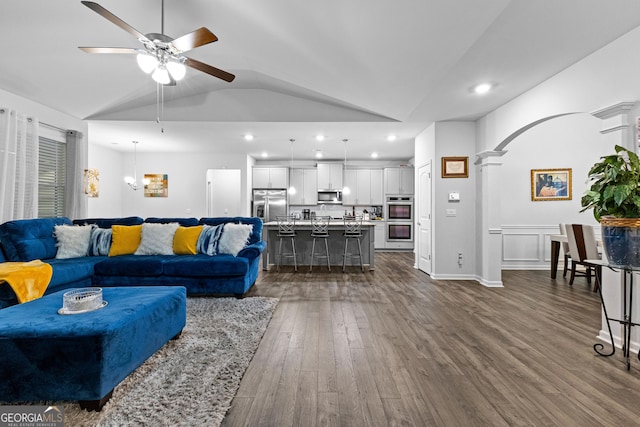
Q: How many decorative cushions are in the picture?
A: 7